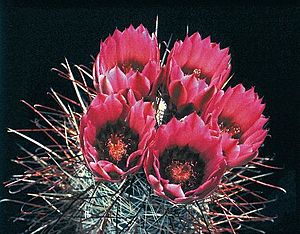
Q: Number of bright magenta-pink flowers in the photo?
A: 5